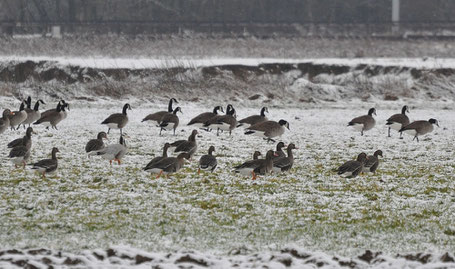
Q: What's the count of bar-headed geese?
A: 1